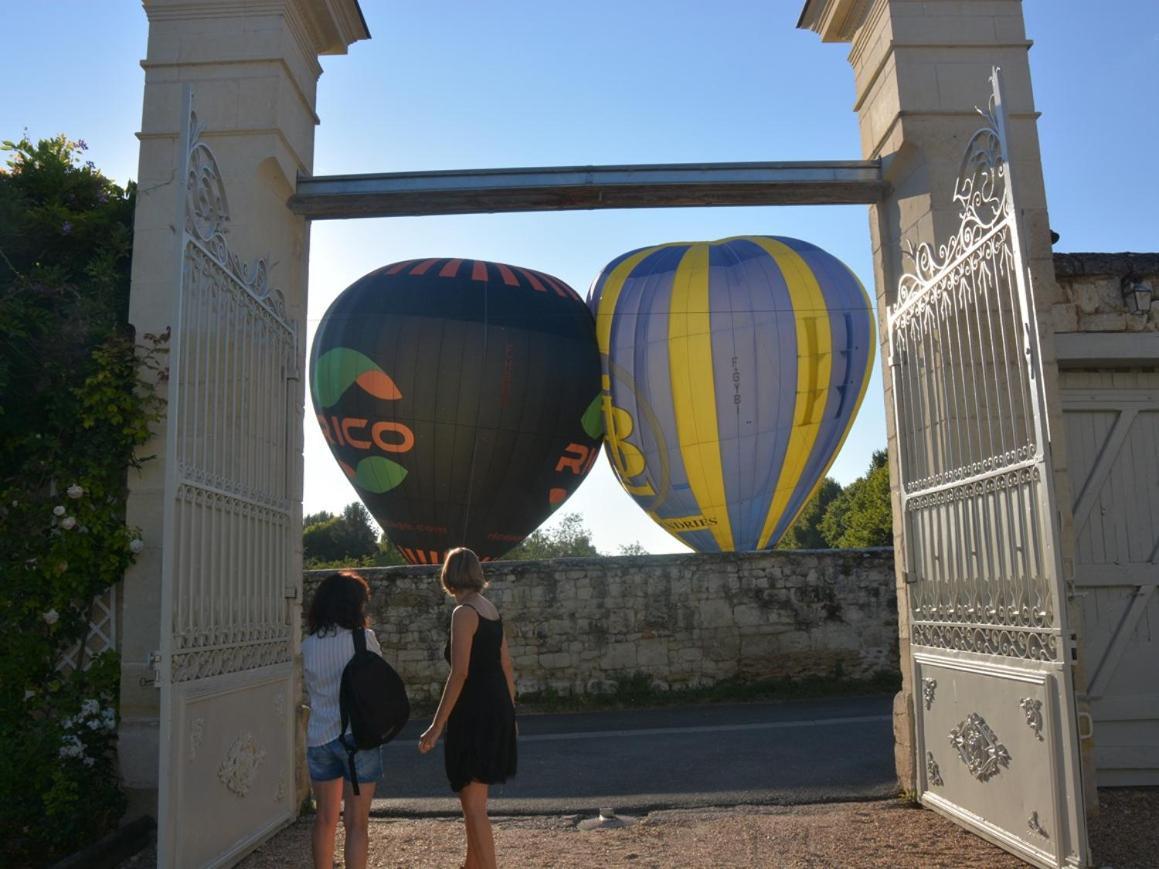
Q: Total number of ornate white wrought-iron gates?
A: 2